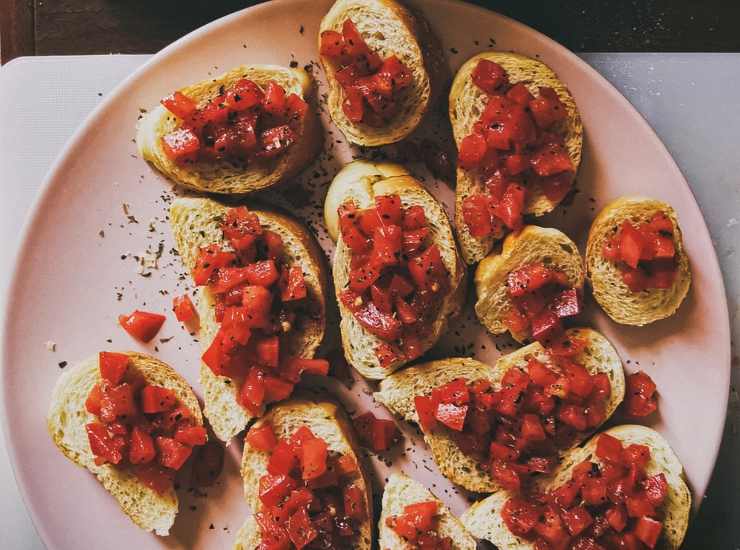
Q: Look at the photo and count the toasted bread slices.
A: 12